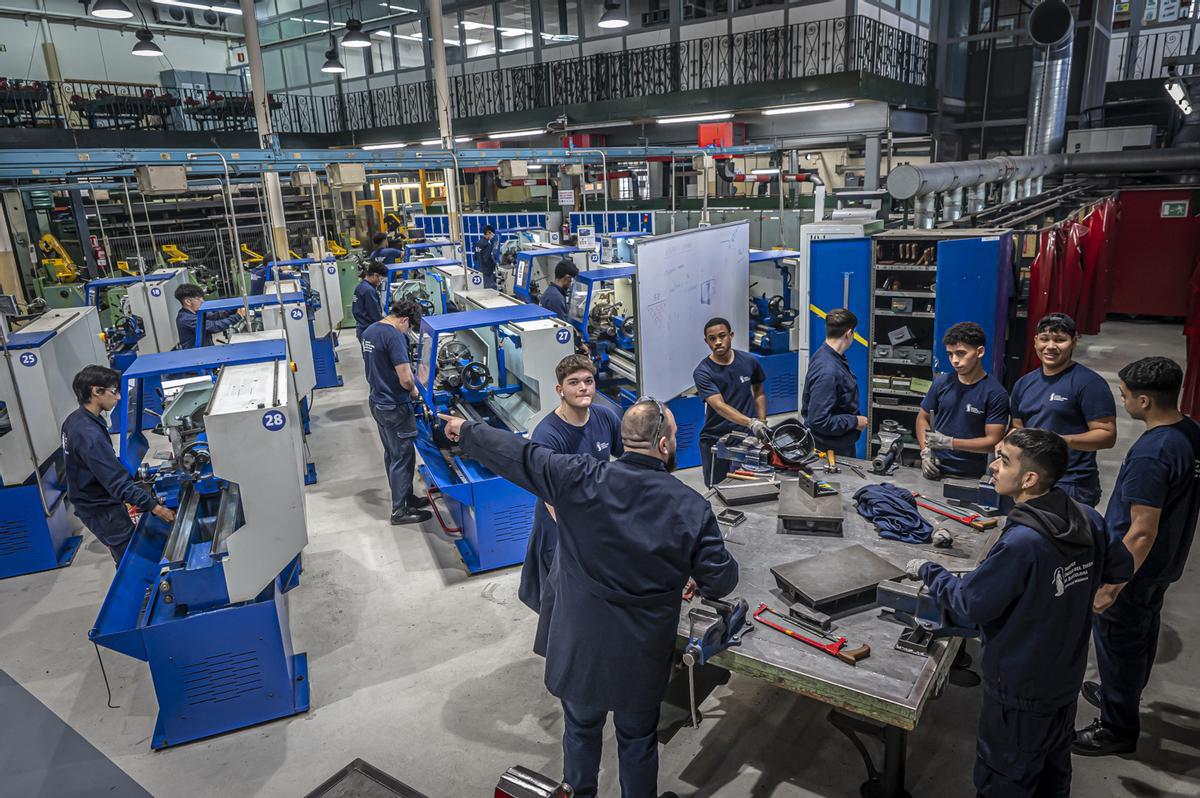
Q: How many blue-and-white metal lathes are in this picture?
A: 13